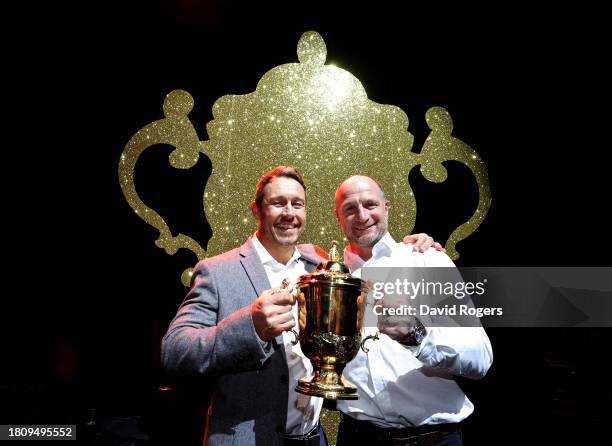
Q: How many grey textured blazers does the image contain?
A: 1